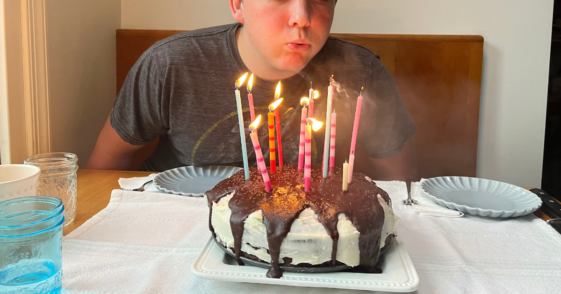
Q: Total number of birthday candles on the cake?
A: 15